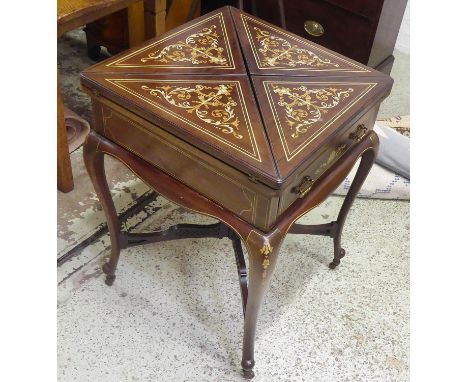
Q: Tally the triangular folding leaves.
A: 4